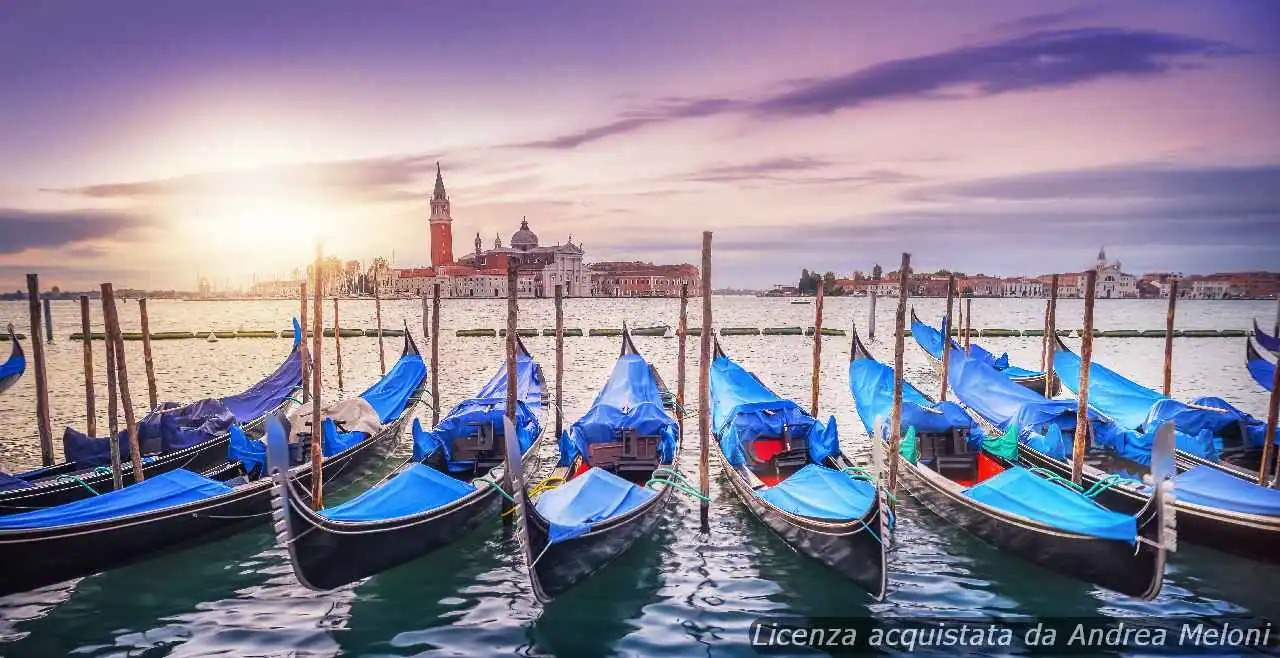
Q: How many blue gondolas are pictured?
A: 12